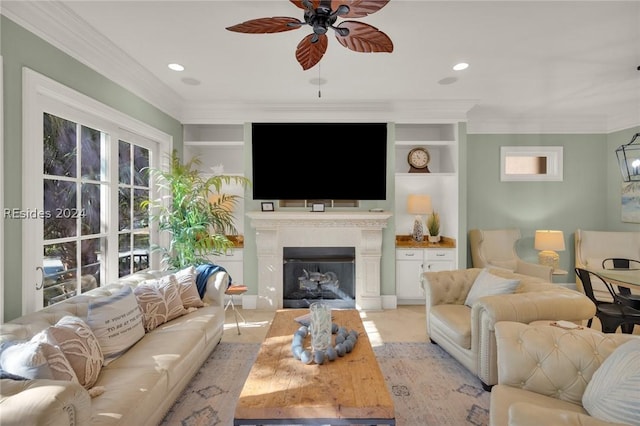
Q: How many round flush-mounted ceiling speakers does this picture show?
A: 3